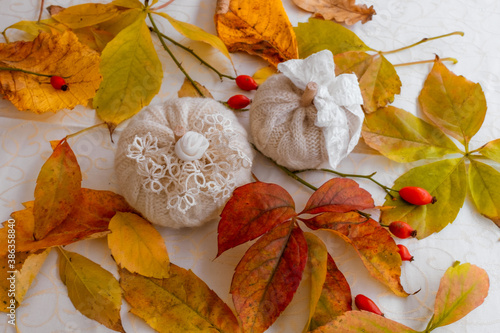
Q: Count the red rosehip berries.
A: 7